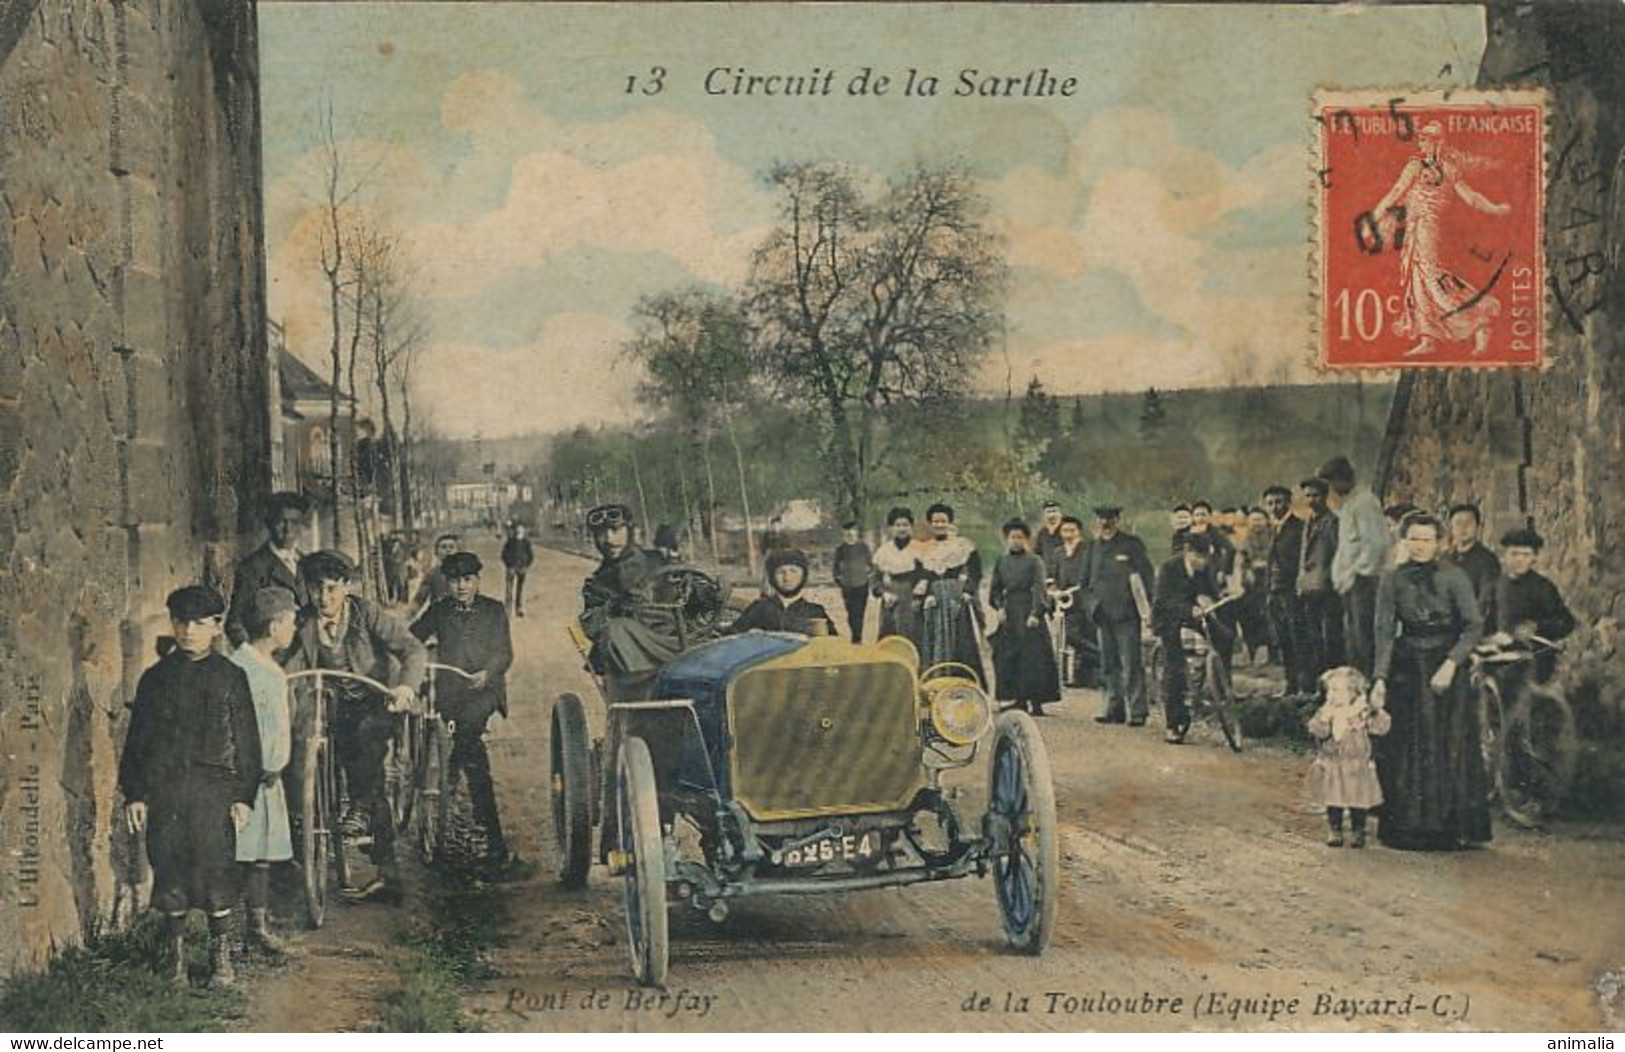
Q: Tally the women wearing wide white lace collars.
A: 2